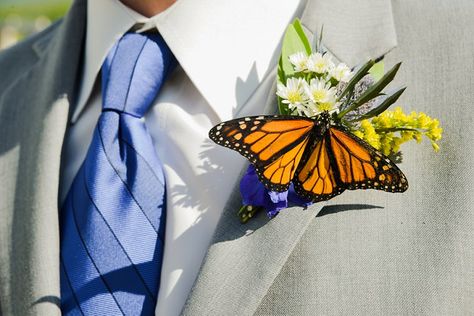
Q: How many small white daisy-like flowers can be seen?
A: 6